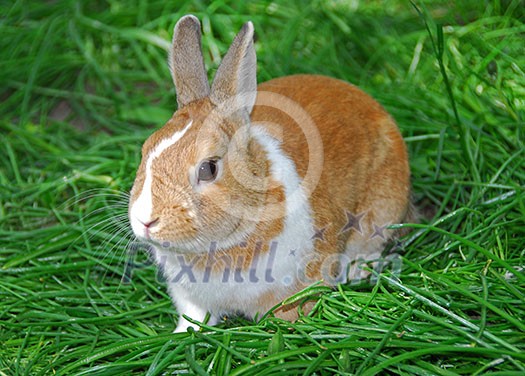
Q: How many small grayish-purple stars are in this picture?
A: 5